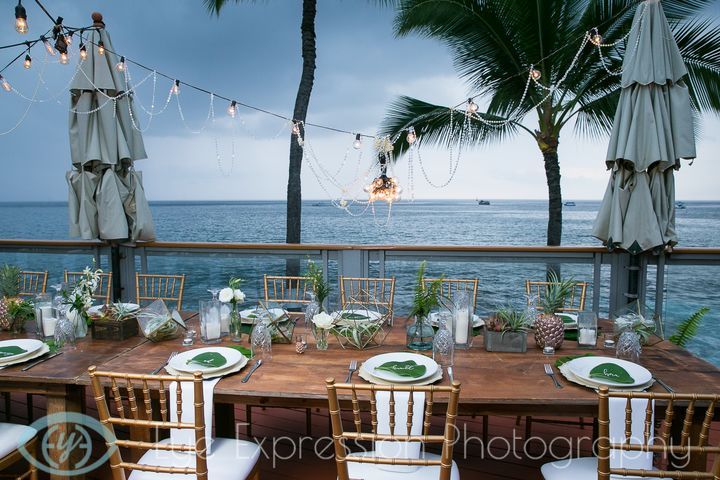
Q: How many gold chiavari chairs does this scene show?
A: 11